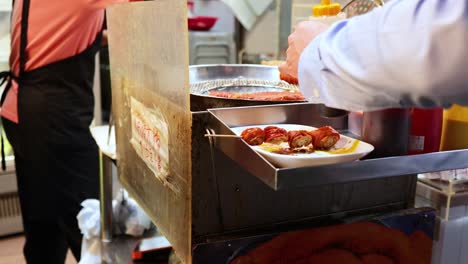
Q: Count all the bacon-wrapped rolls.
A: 4